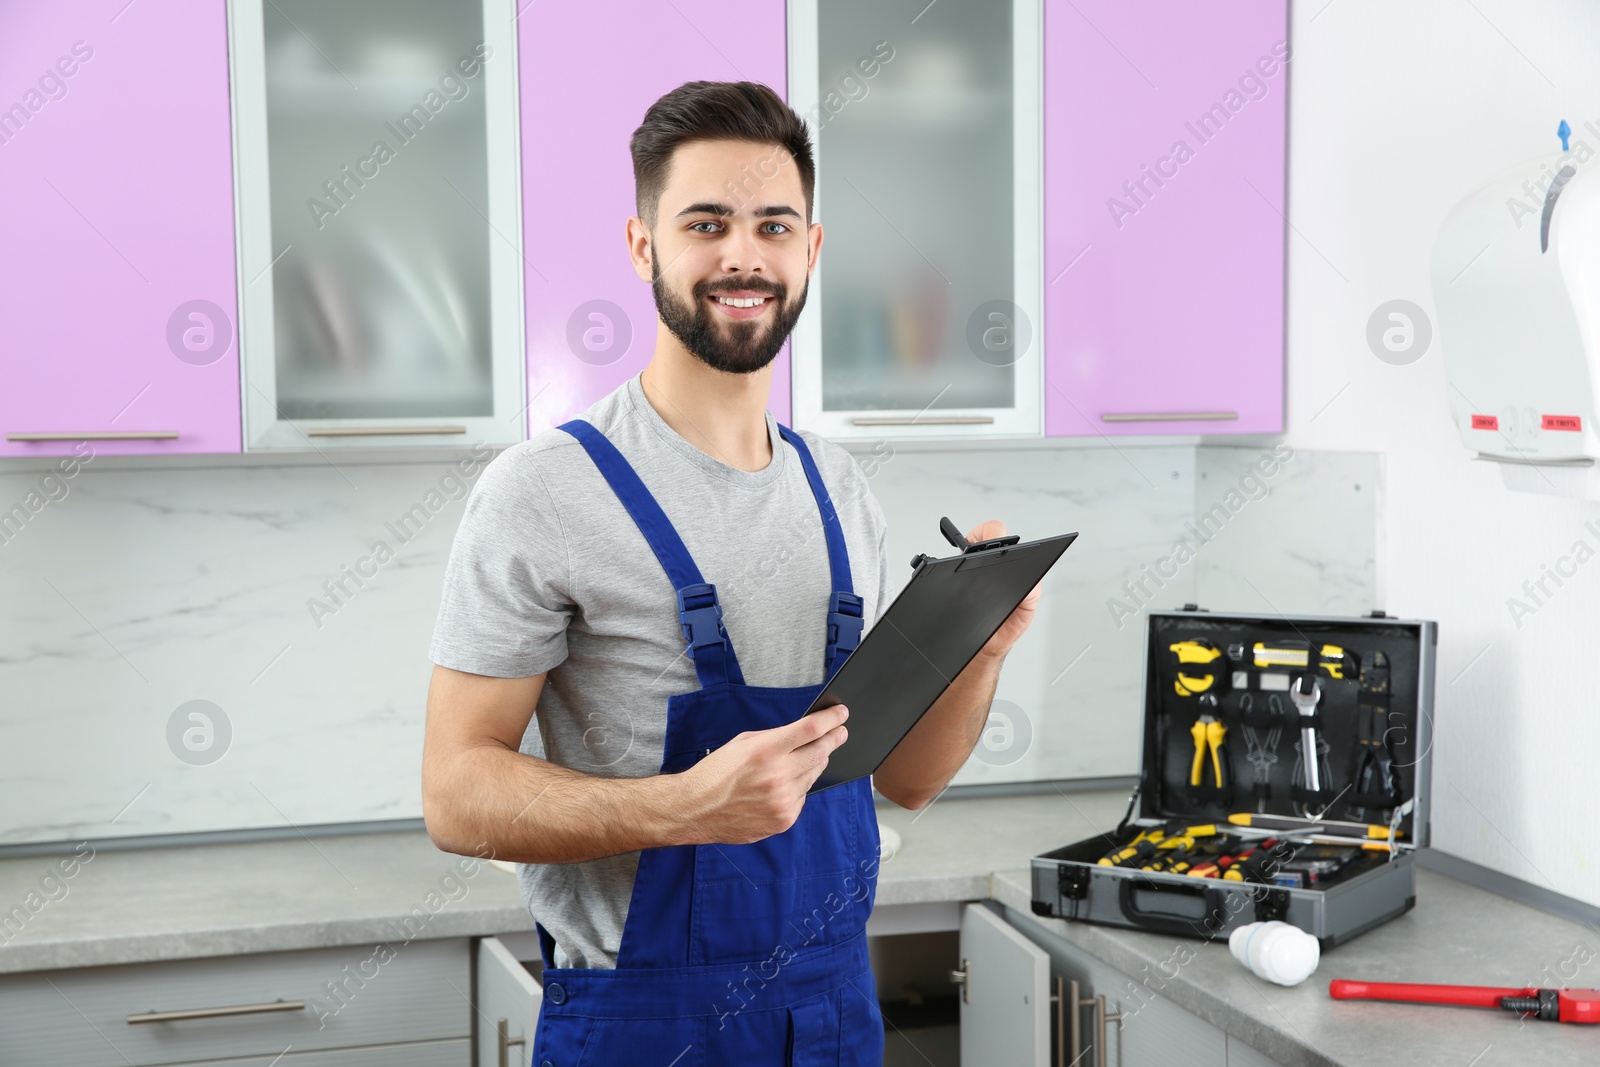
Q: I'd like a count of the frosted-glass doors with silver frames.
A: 2